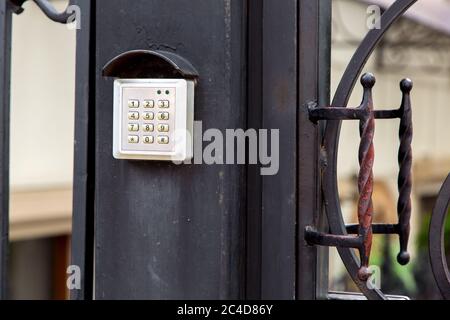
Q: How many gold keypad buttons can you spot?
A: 12